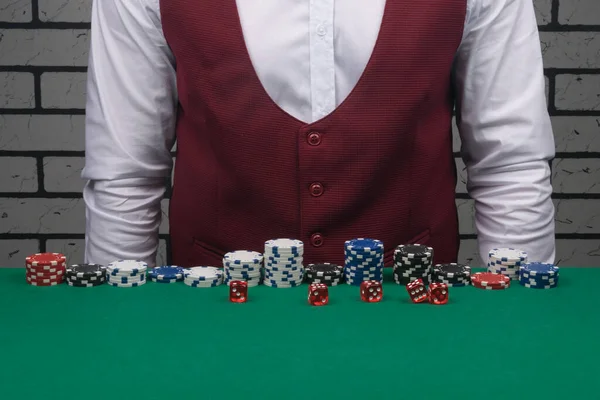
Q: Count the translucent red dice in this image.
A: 5